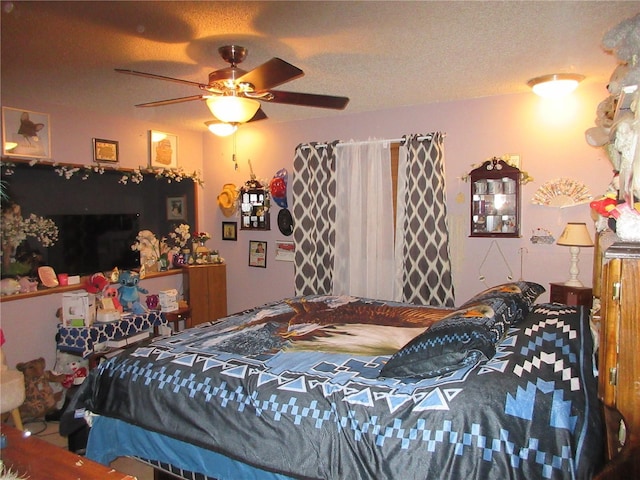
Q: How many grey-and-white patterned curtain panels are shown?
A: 2